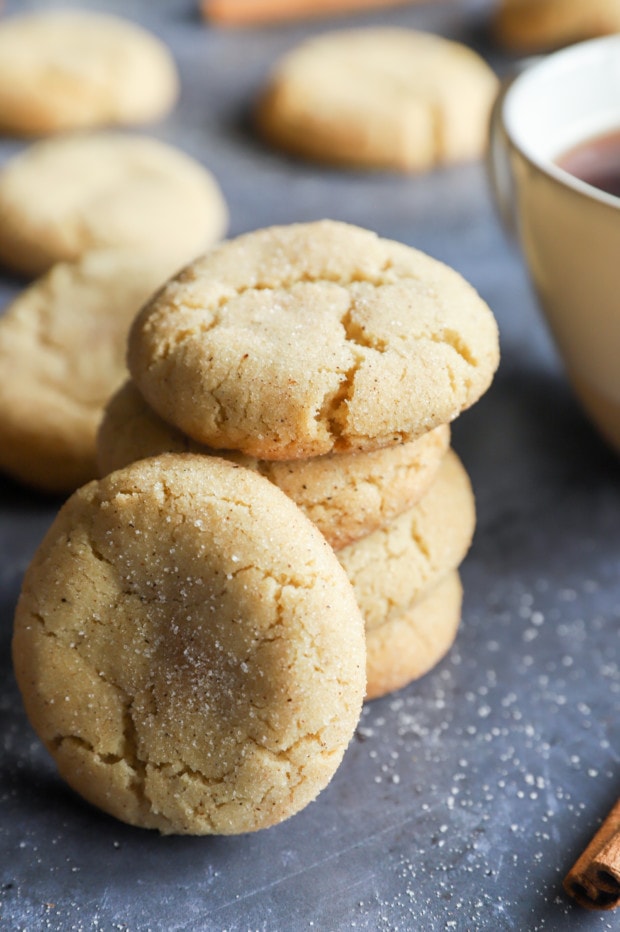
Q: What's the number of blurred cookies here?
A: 5